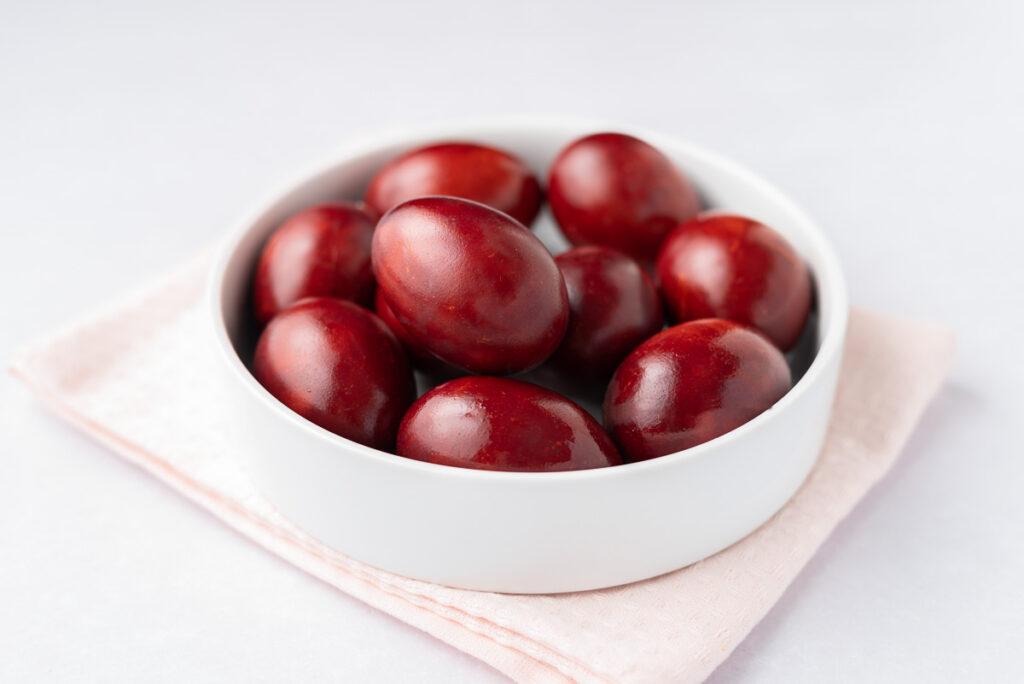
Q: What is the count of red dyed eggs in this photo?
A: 10